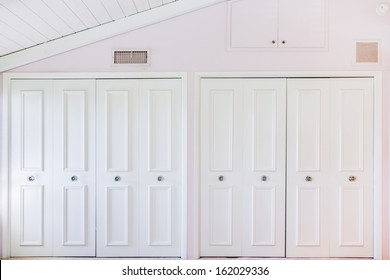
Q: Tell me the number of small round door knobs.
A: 10